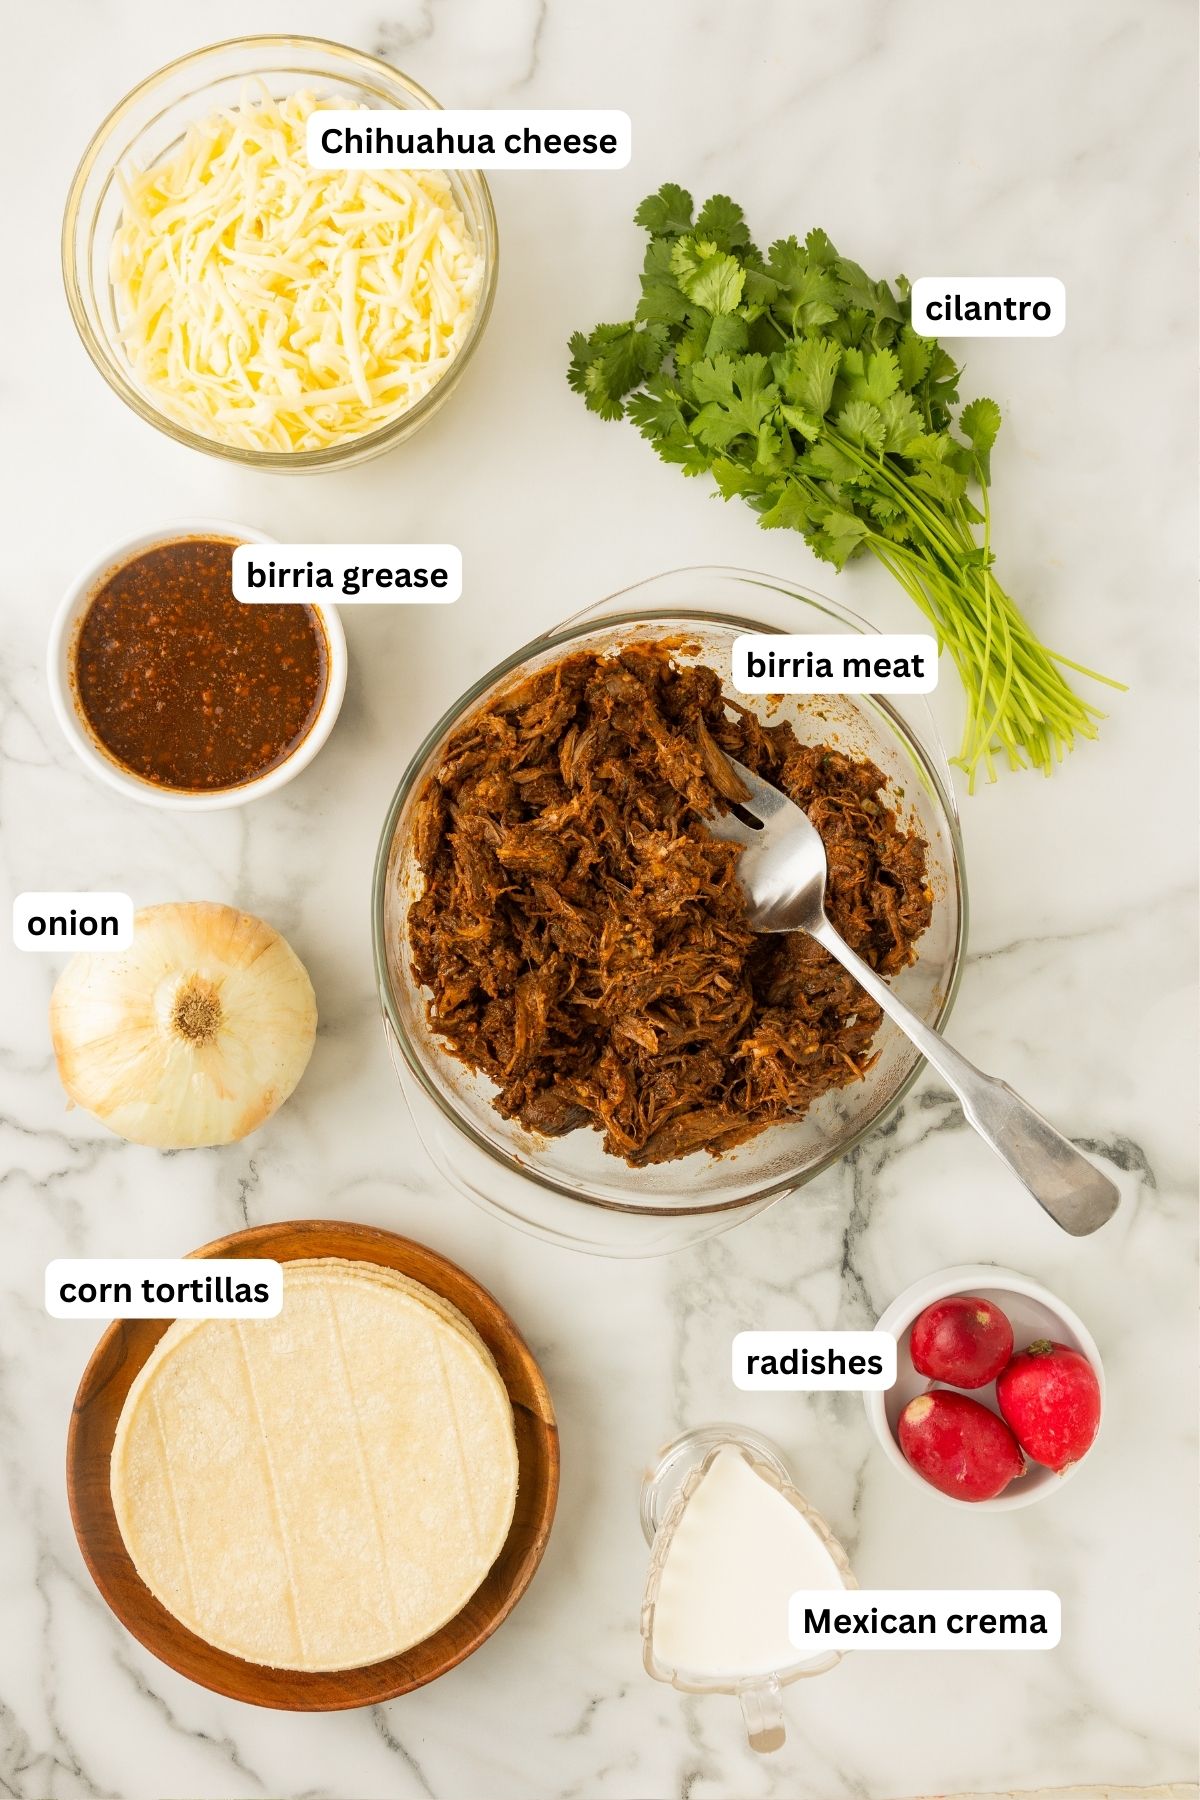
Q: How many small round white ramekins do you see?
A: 2